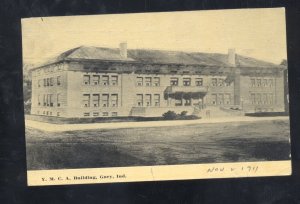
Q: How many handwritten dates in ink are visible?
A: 1